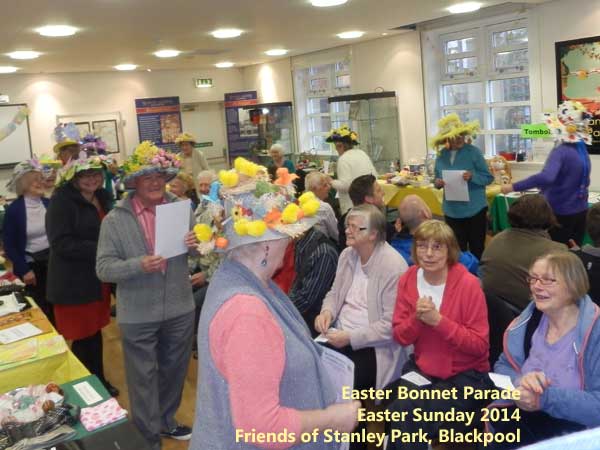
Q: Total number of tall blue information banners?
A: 2